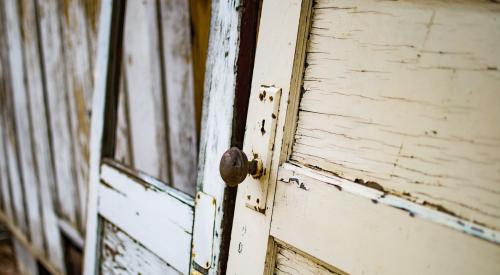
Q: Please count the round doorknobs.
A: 1